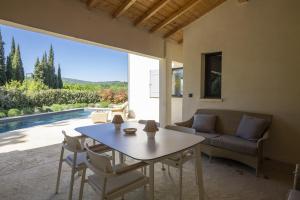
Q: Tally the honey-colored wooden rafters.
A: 5